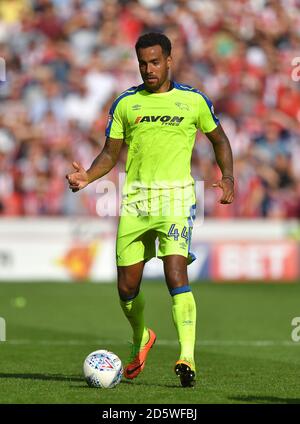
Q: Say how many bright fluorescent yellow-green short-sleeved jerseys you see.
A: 1